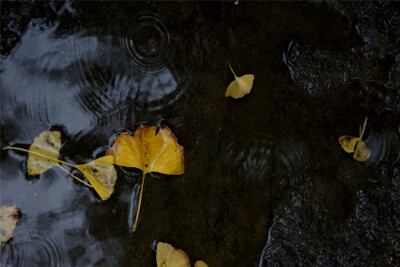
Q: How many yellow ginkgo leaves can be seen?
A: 7